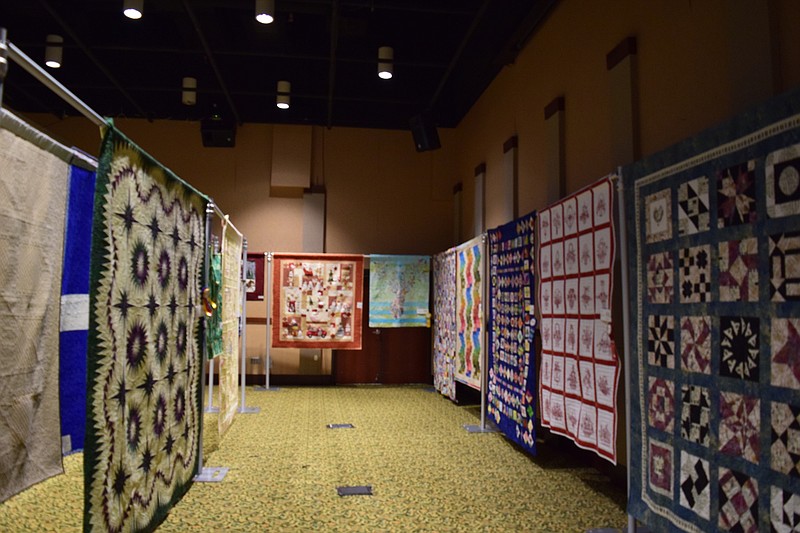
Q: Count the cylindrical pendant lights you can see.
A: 6